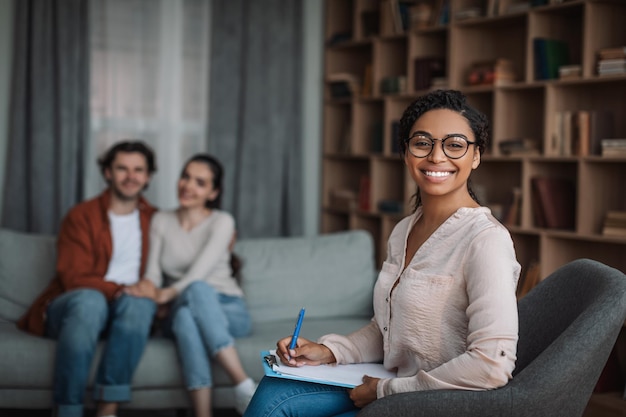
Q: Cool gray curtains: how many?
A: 2